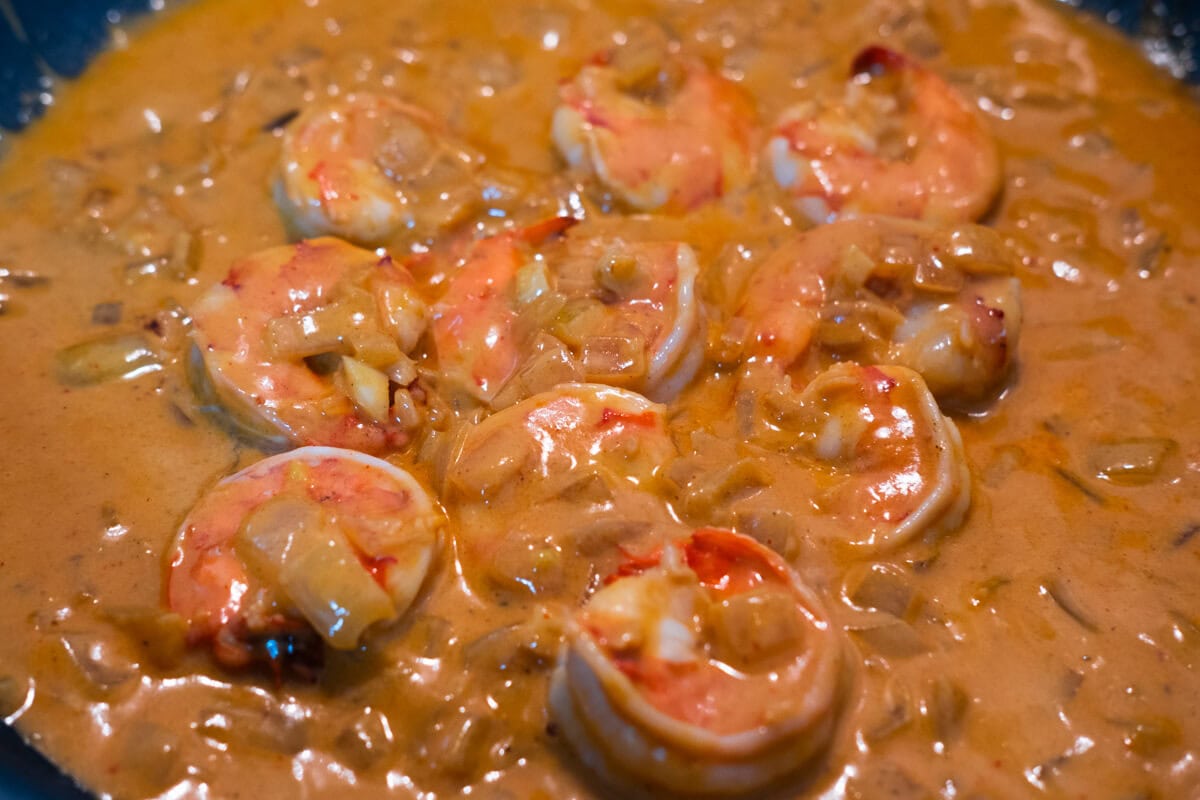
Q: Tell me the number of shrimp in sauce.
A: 10